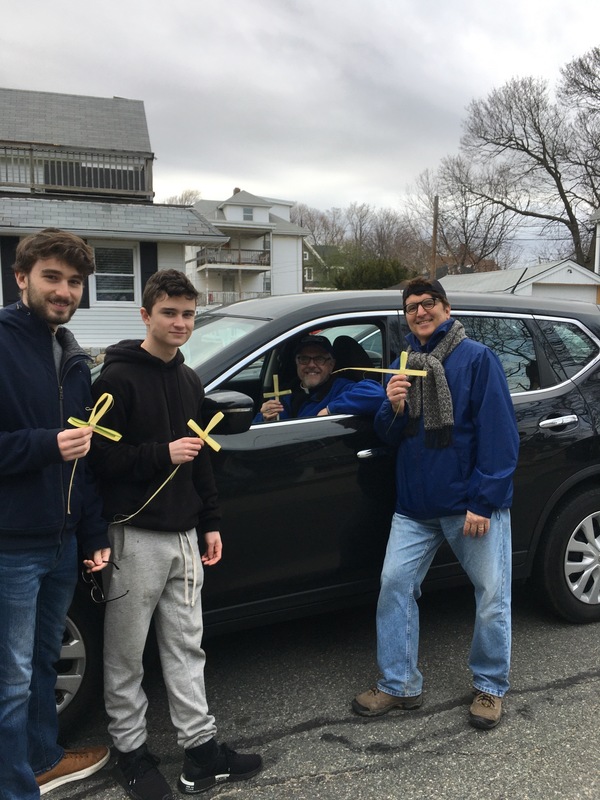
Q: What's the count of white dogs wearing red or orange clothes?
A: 0